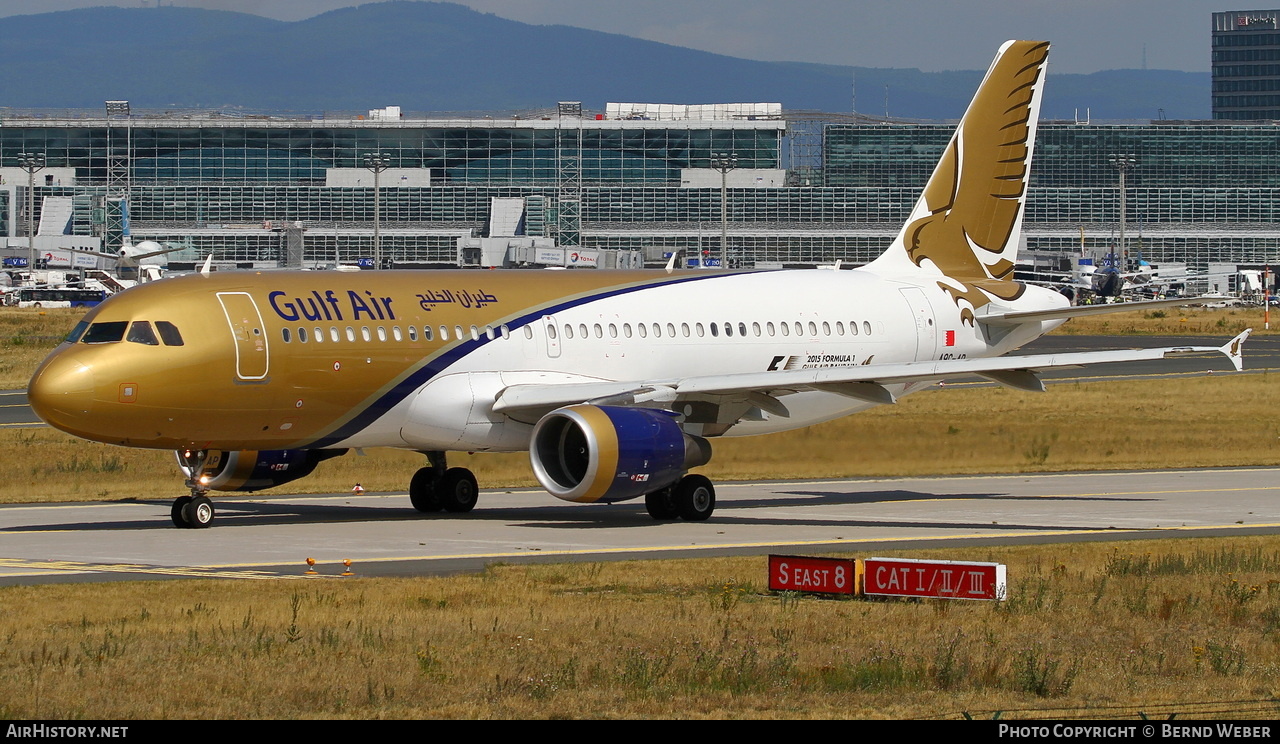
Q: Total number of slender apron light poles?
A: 4